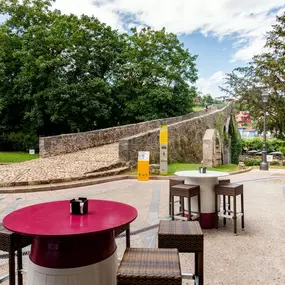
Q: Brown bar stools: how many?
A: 8